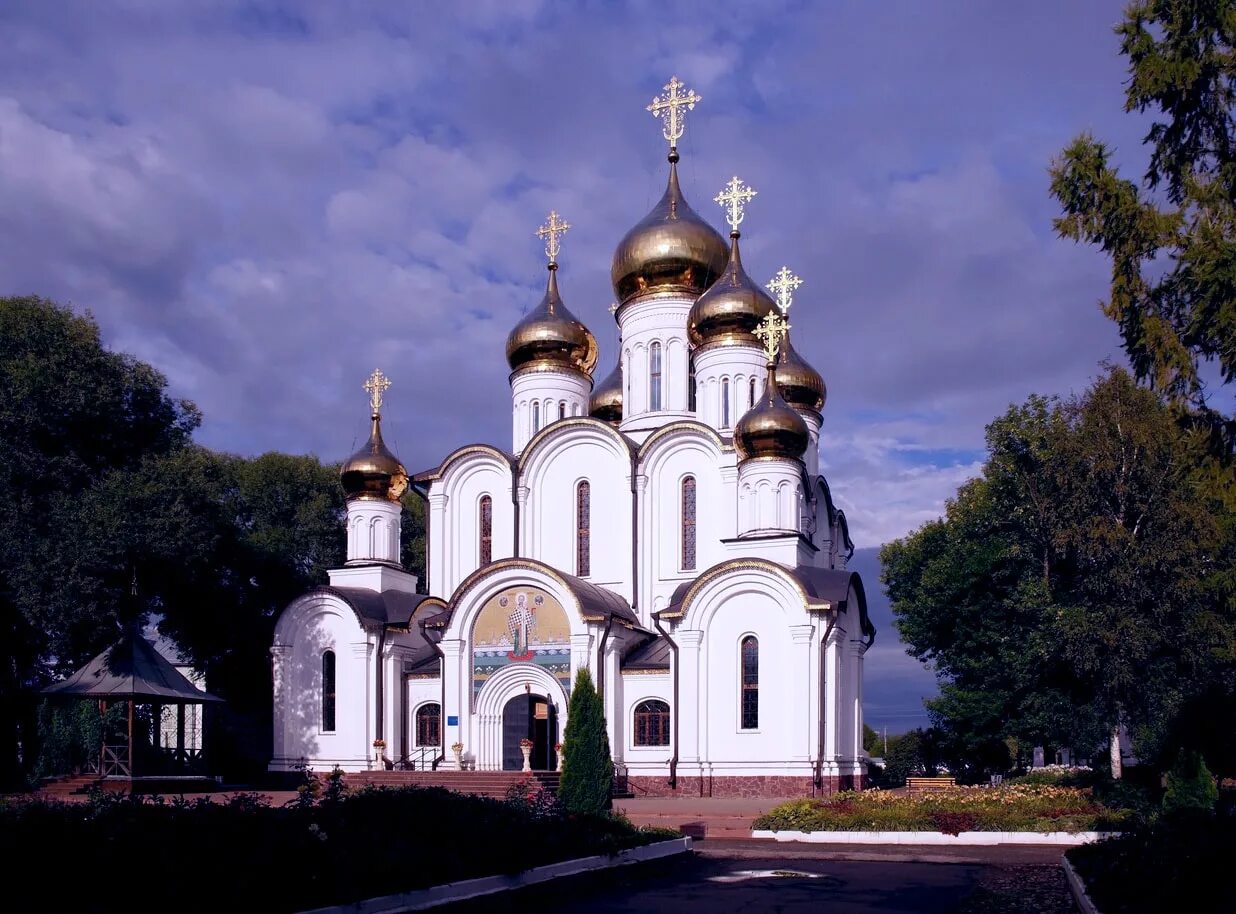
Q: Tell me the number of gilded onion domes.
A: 7